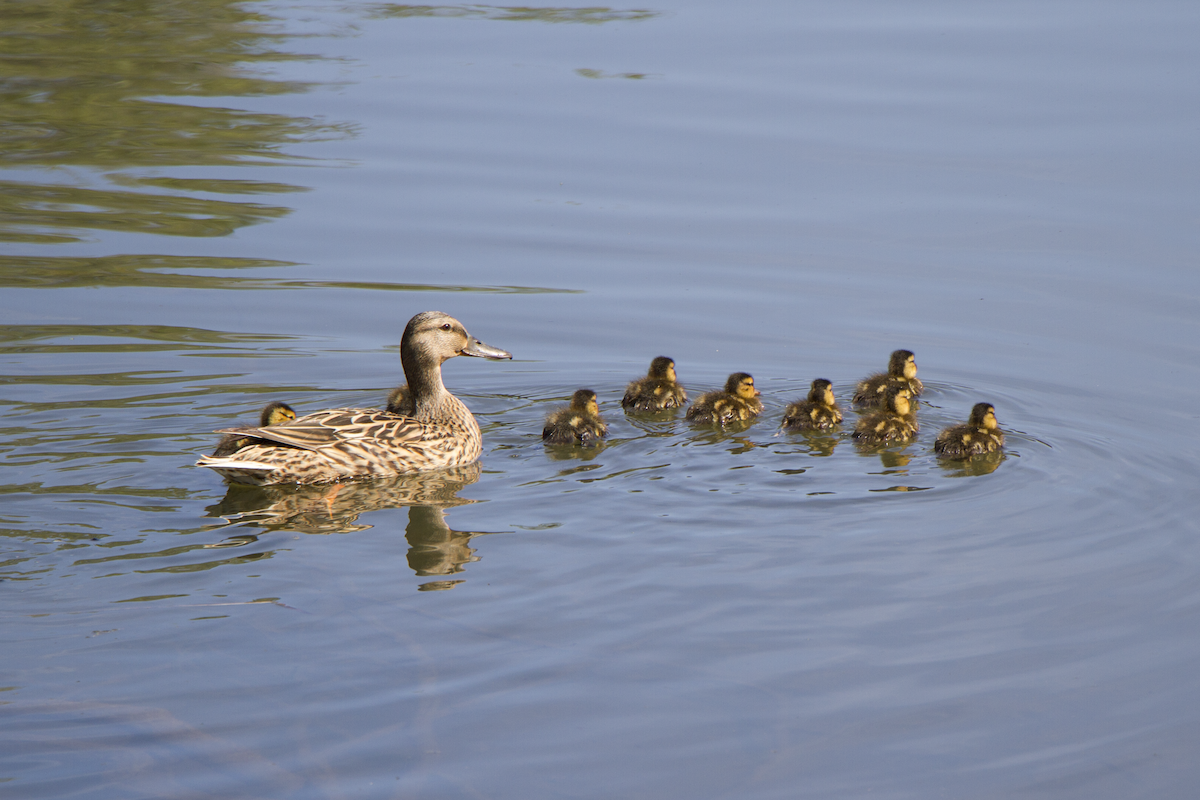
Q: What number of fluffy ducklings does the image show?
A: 9